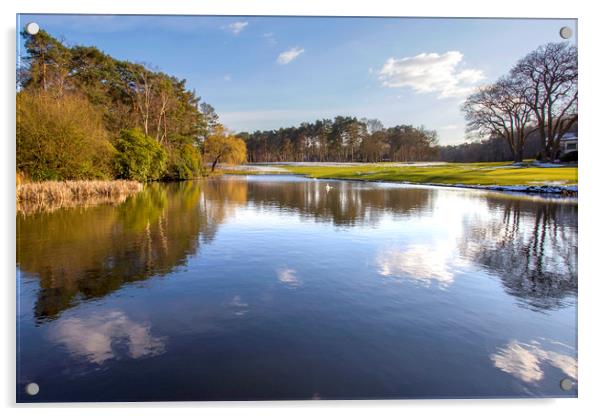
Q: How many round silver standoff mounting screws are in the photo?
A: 4